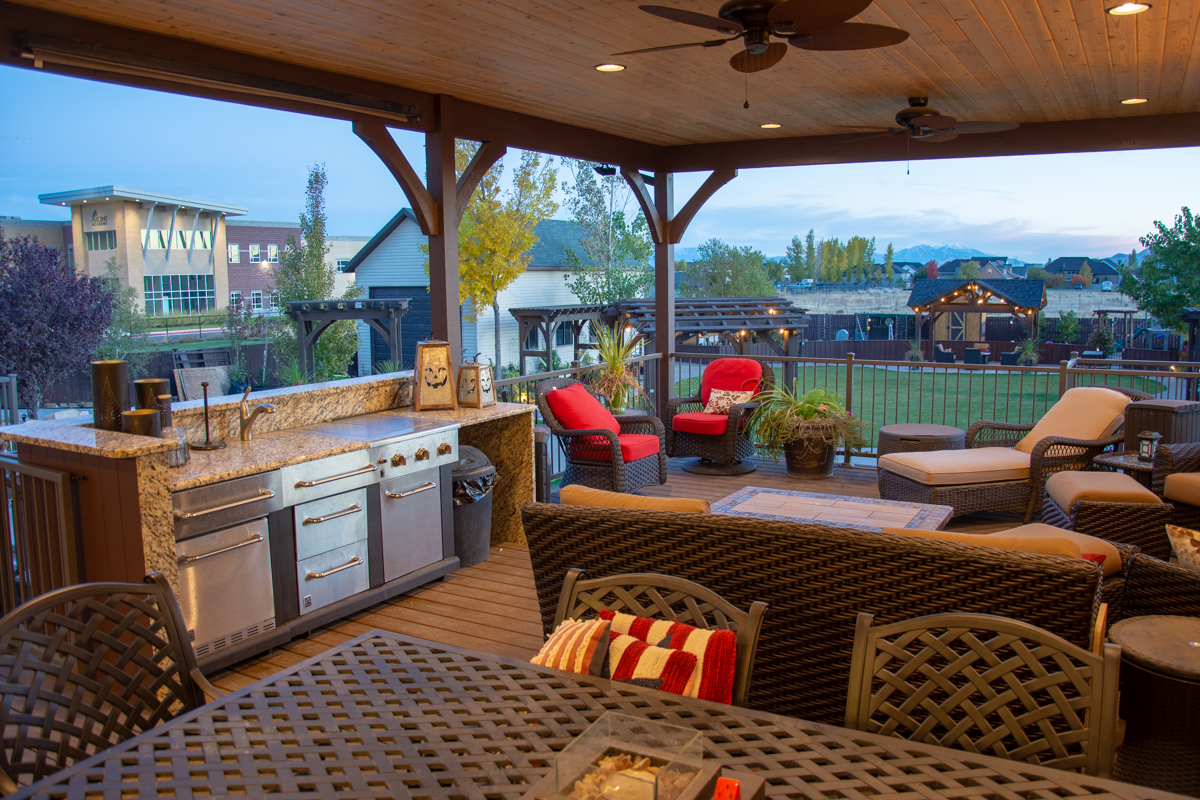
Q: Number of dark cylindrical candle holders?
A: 3